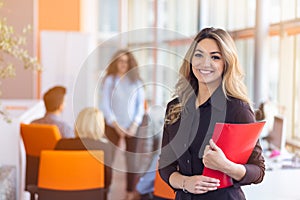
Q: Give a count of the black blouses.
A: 1